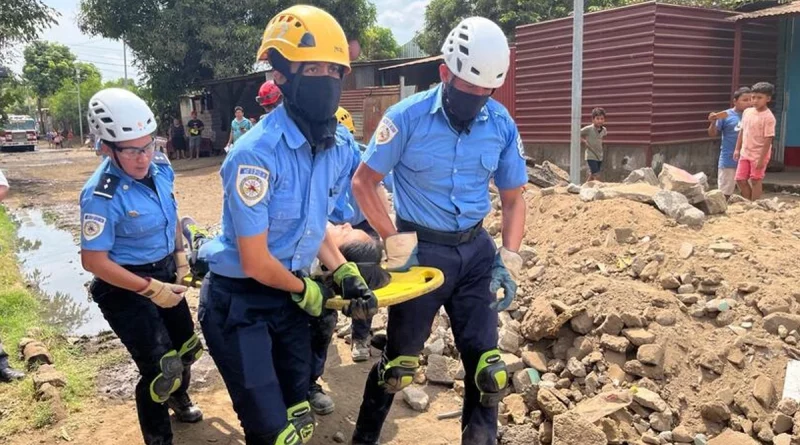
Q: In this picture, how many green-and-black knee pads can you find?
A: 6